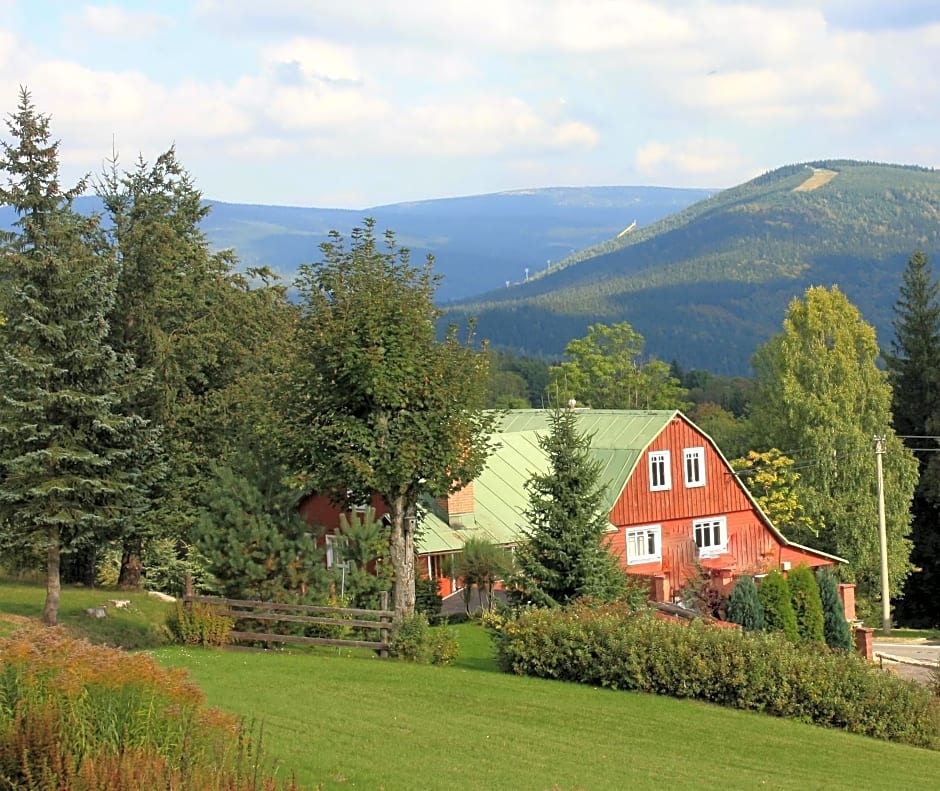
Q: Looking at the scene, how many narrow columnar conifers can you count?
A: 4